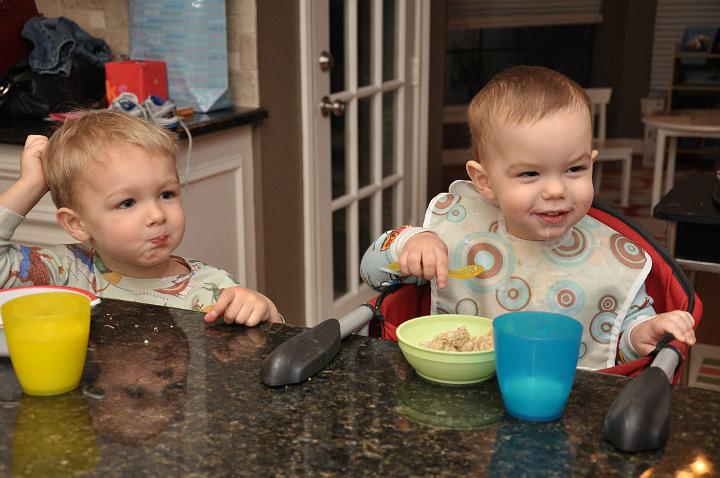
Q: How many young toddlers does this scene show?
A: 2